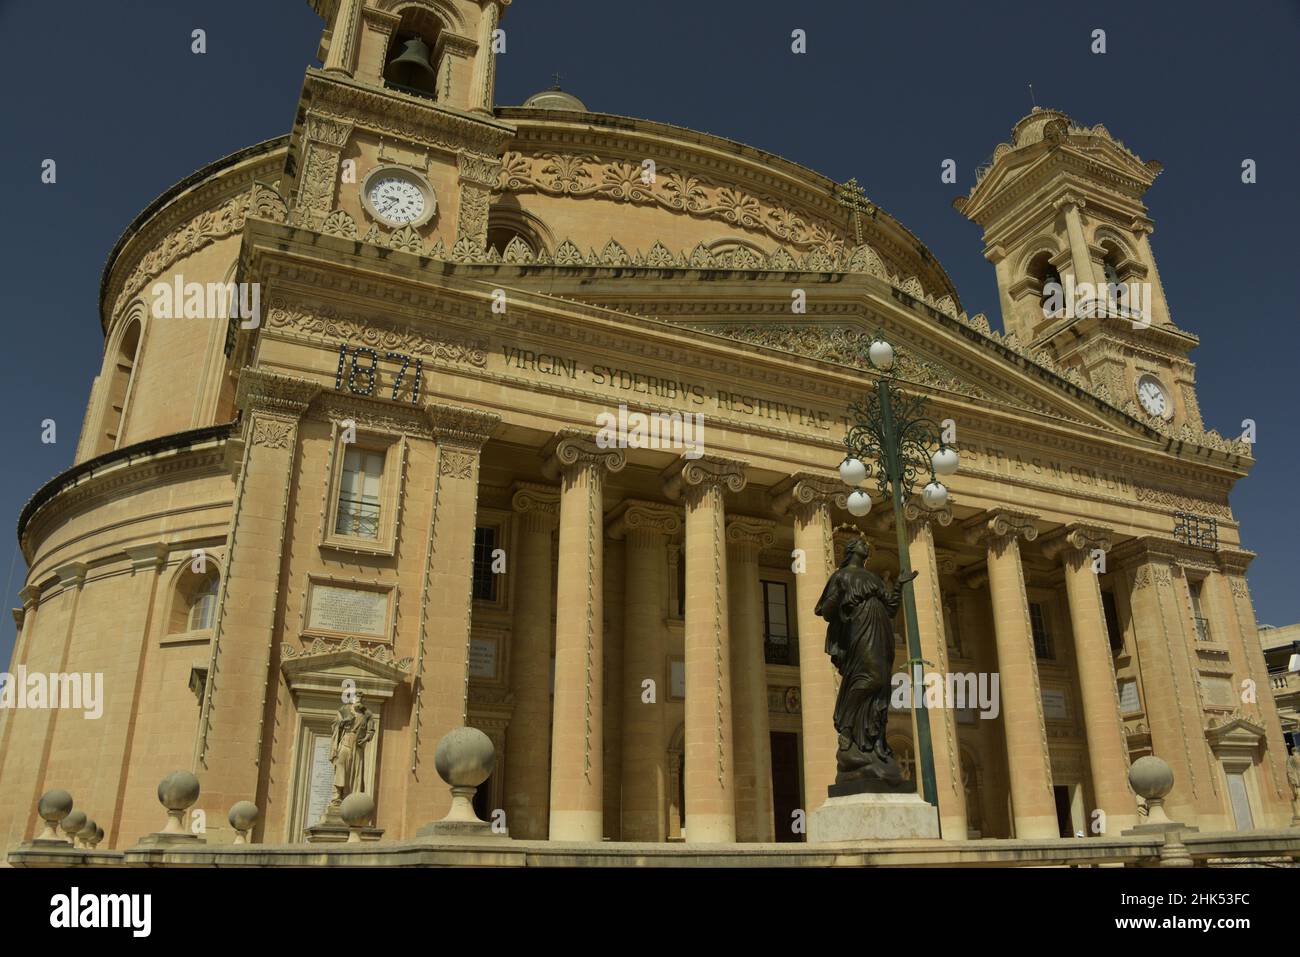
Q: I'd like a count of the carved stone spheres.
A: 9